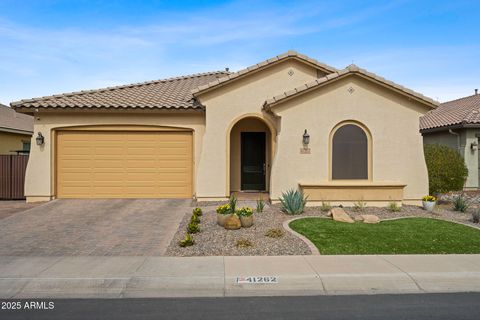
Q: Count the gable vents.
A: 2